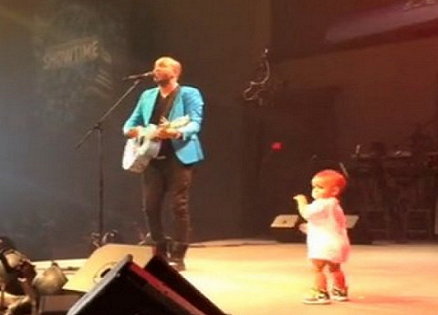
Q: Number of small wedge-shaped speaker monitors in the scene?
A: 2